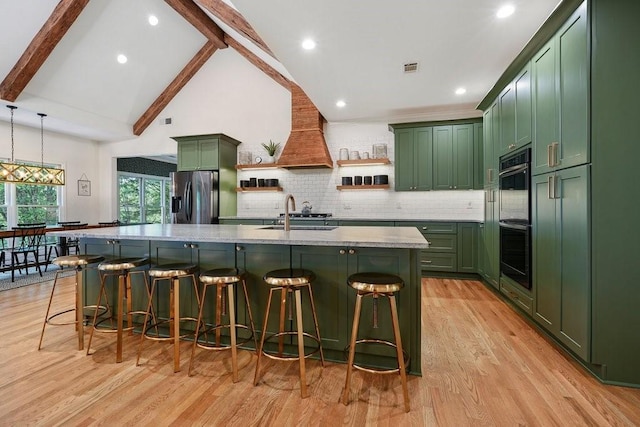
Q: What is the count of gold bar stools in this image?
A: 6